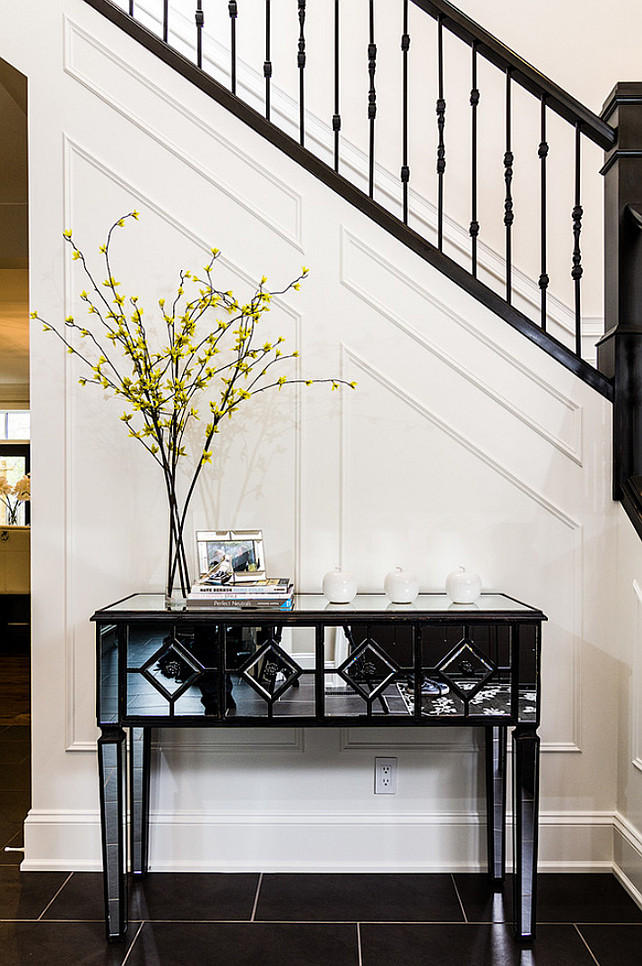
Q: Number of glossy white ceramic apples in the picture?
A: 3